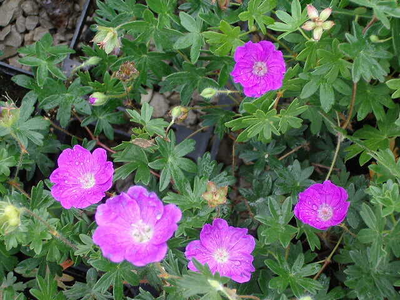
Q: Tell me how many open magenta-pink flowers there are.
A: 5